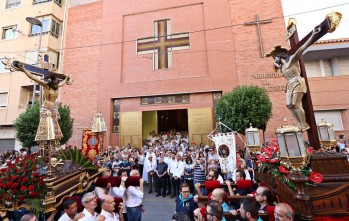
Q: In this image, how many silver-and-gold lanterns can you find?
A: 3